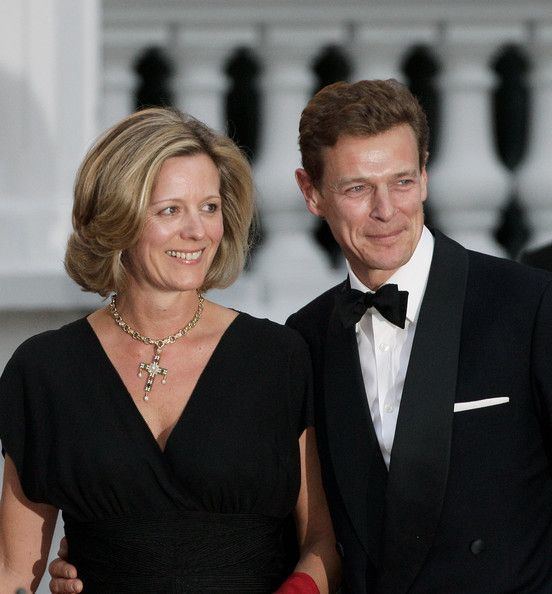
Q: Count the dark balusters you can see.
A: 5